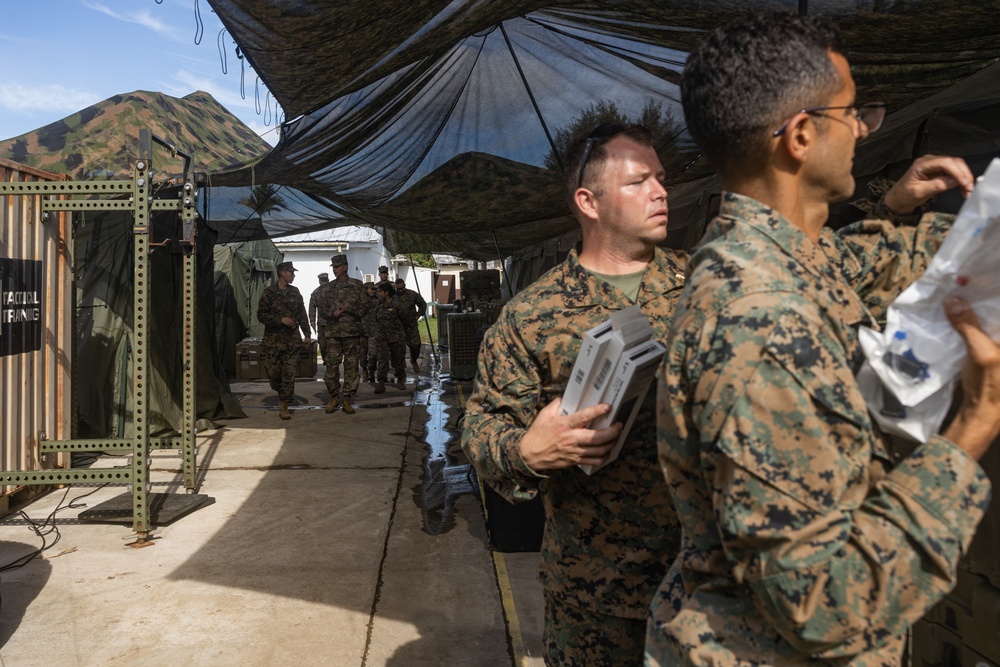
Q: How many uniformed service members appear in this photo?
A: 9